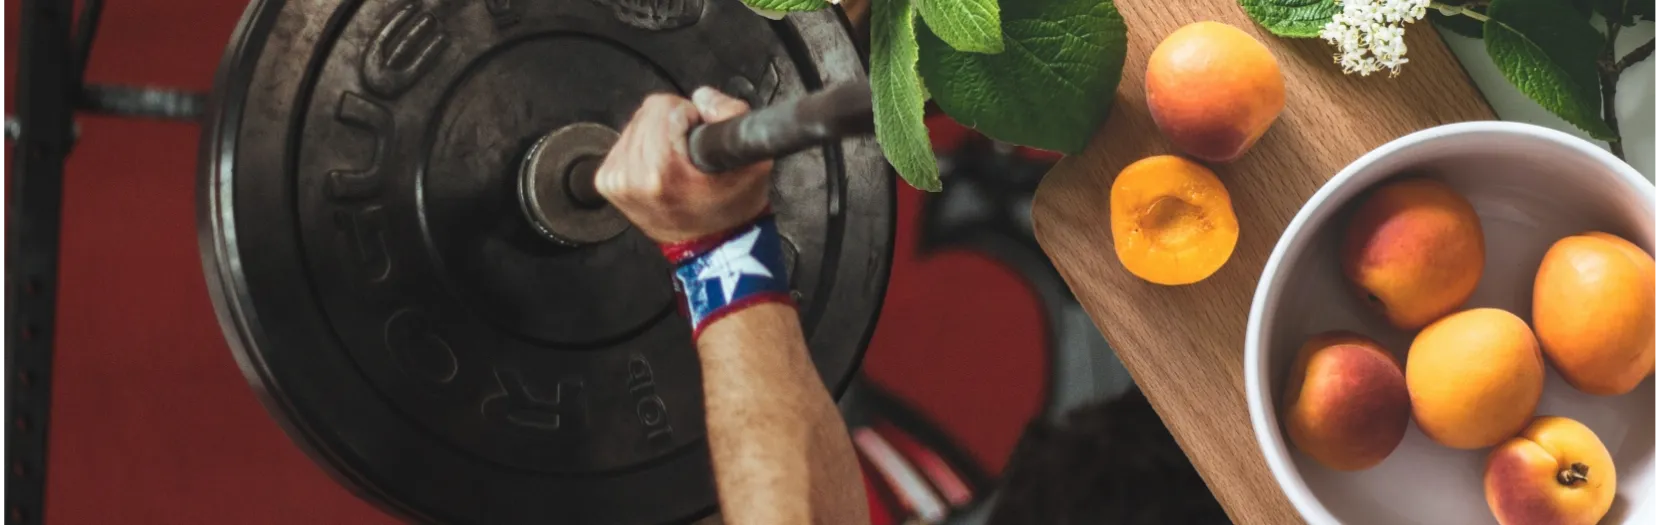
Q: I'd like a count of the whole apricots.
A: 6